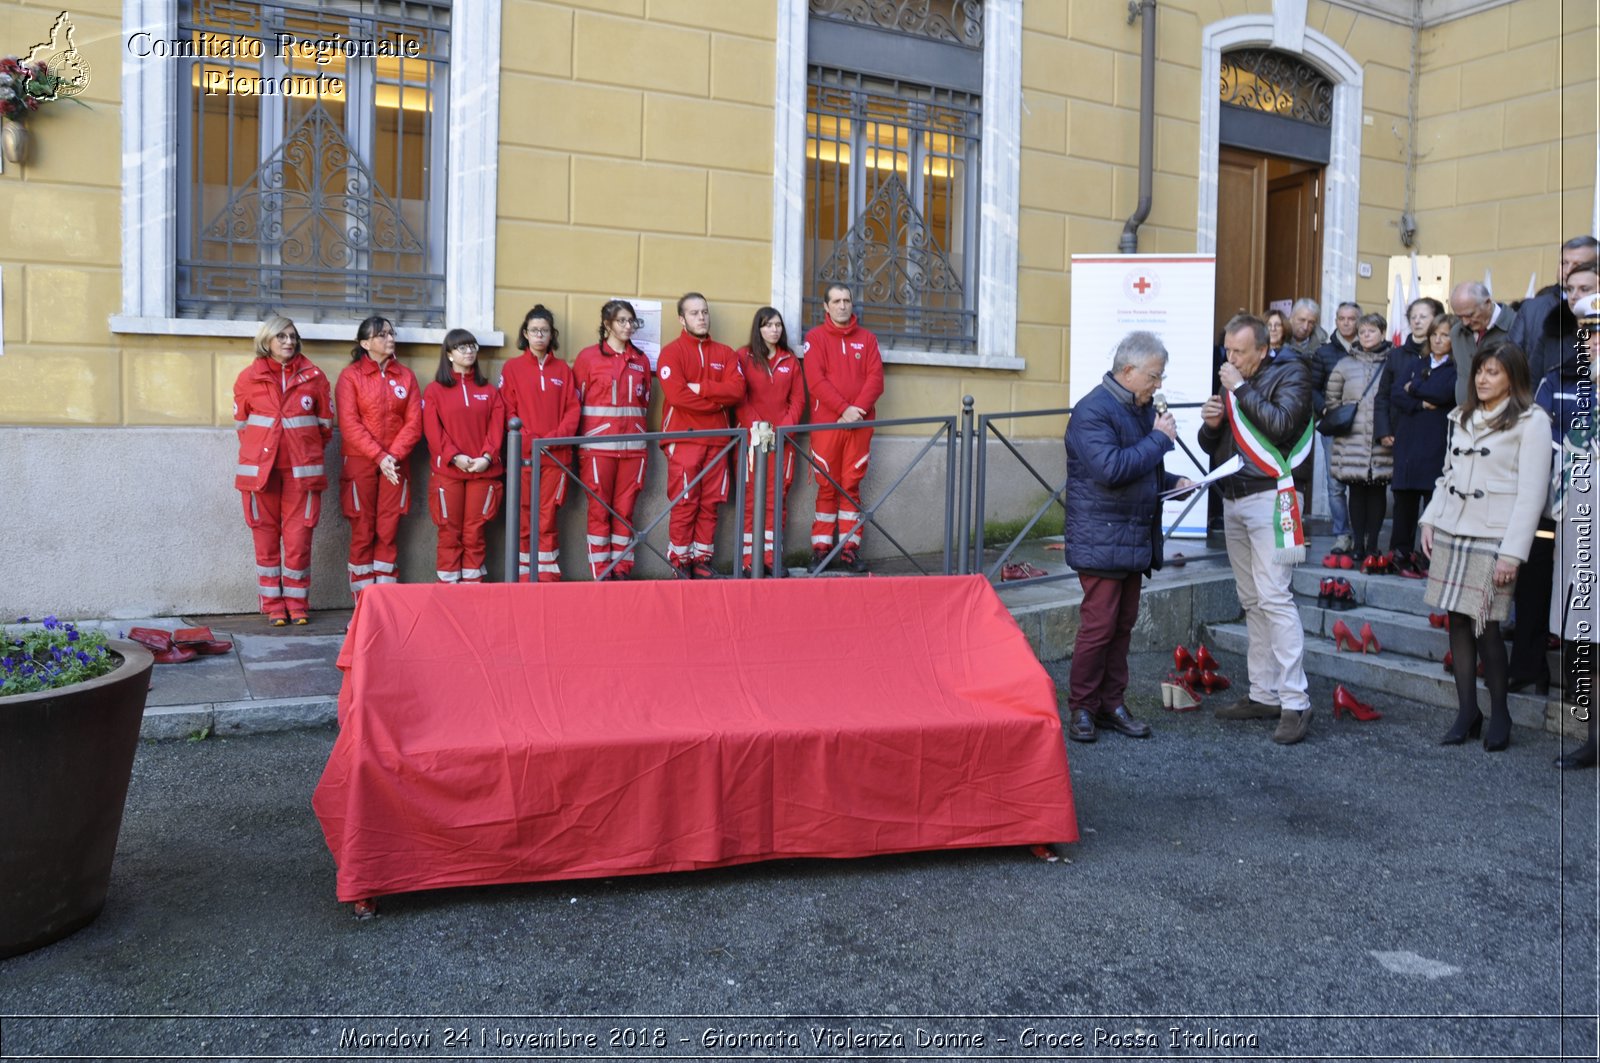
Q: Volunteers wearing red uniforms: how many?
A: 8